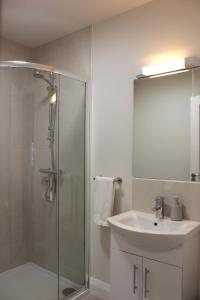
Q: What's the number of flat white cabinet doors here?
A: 2